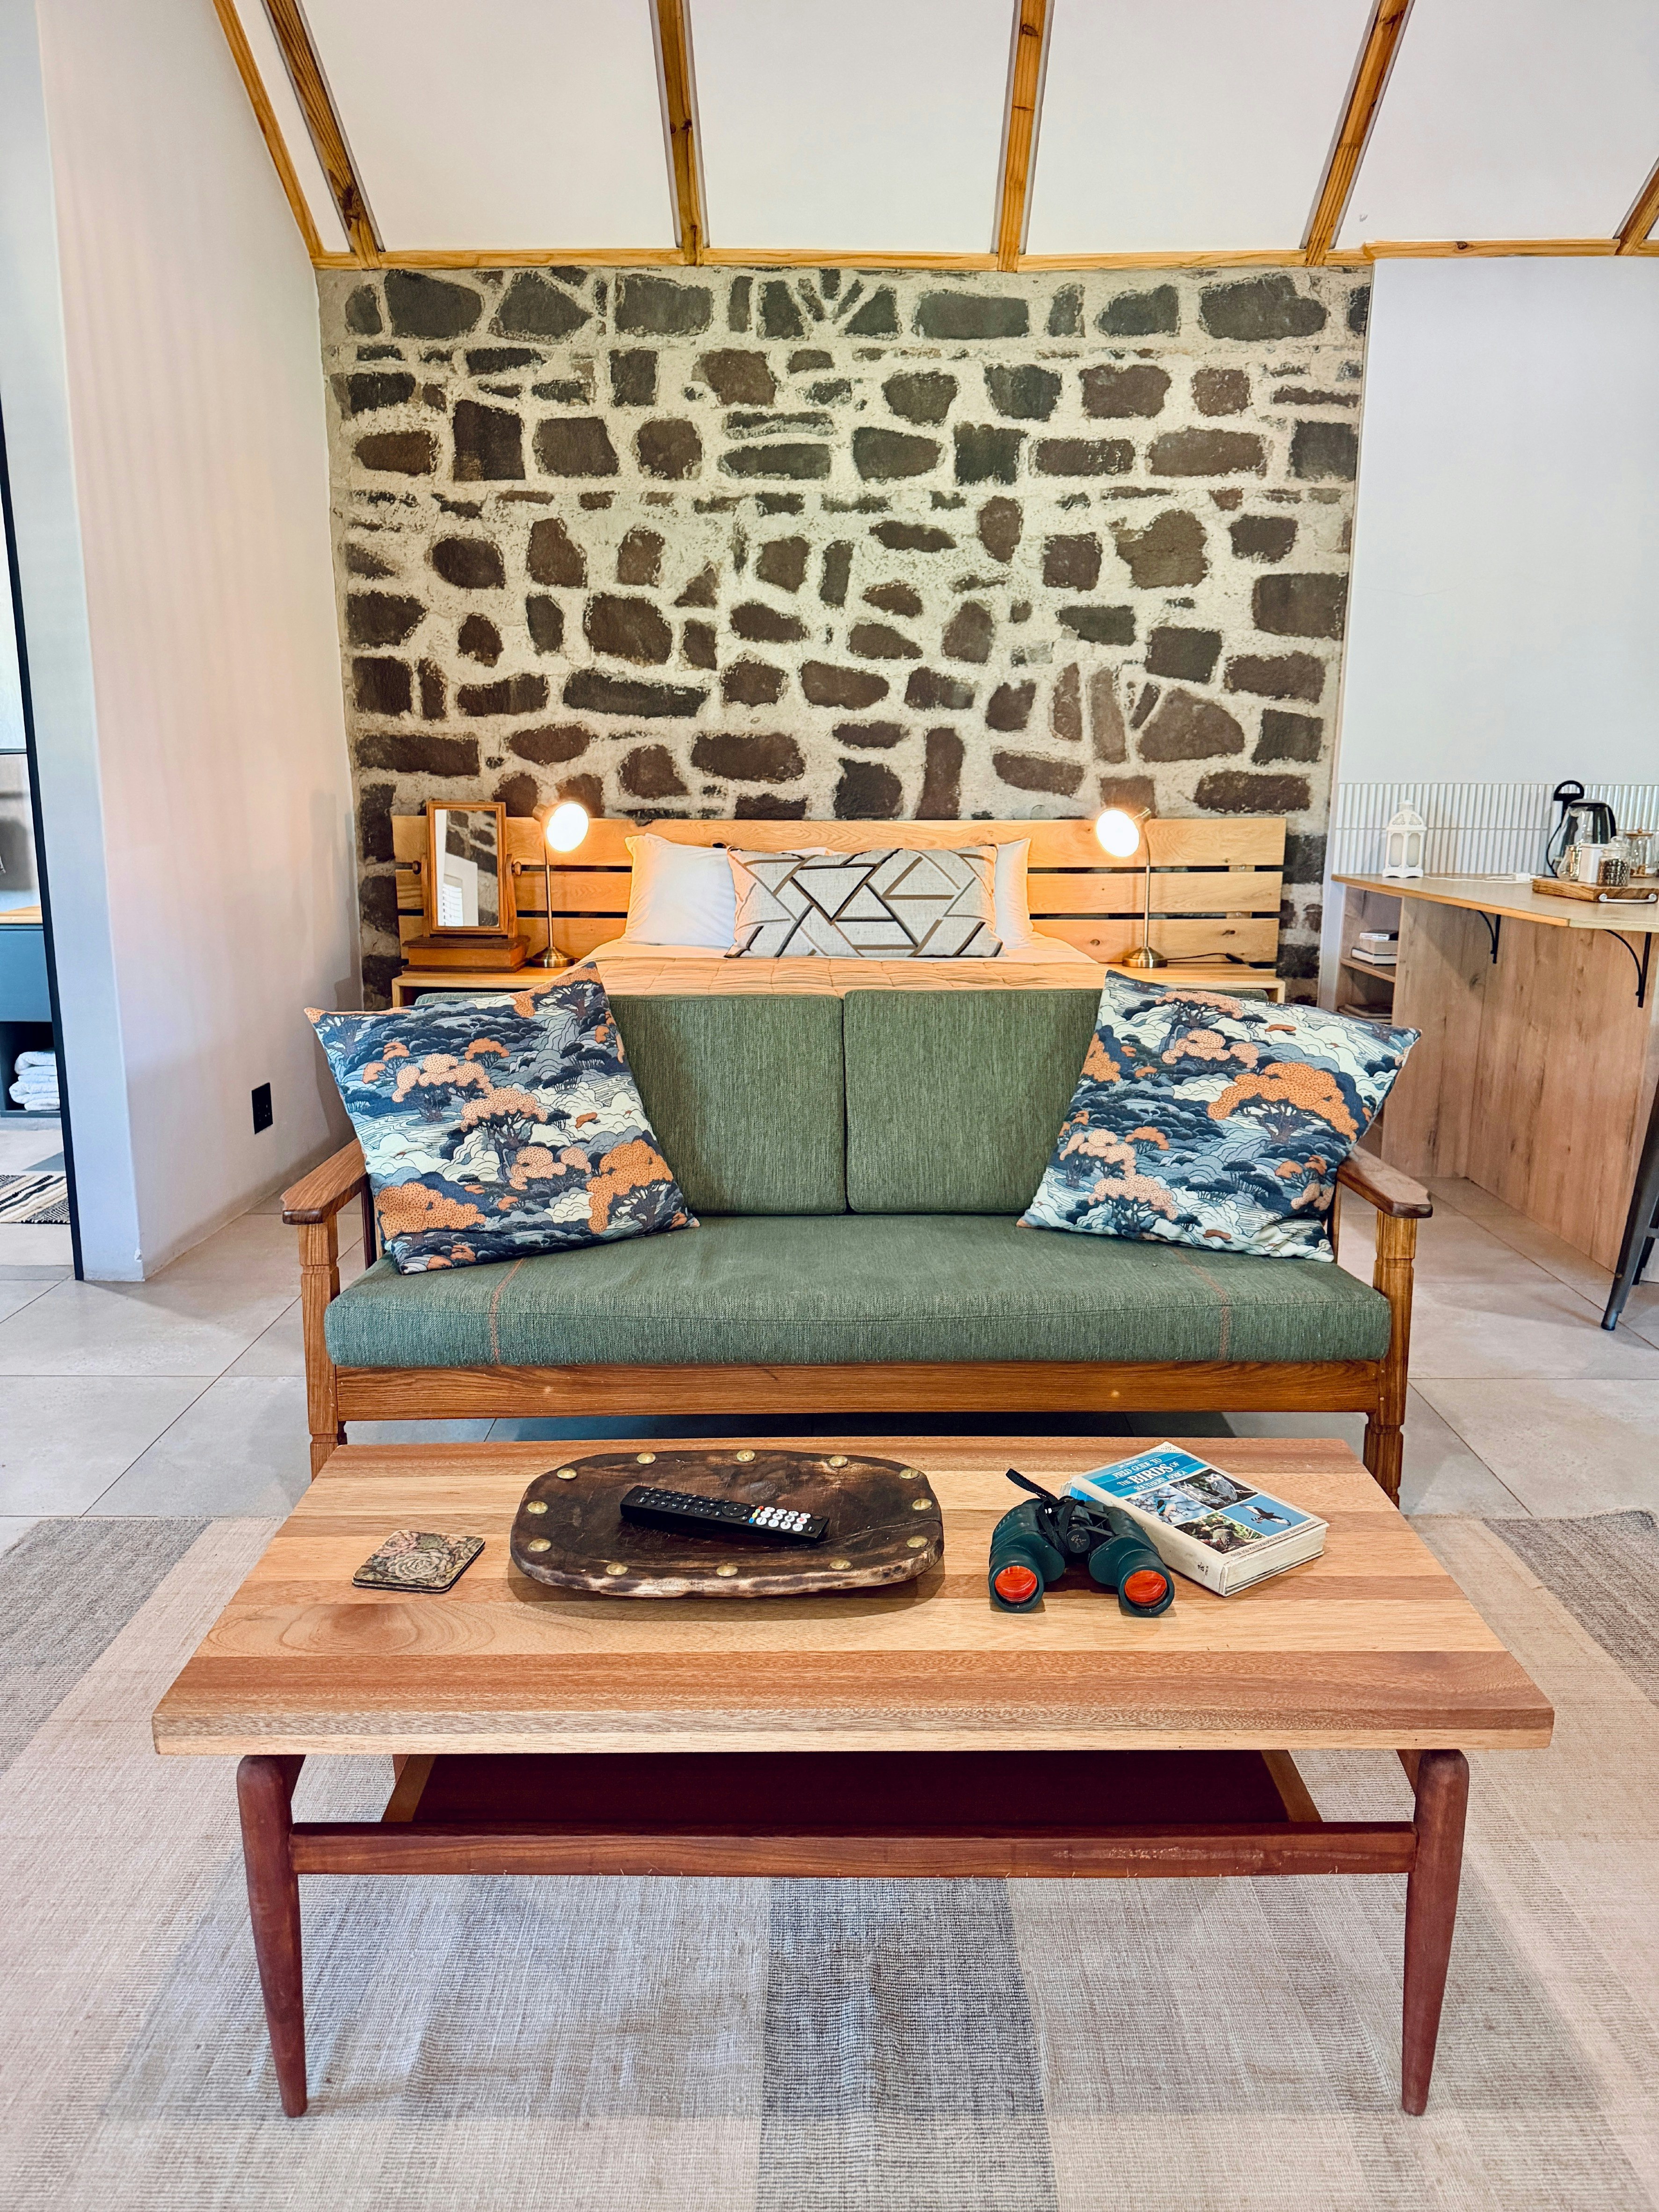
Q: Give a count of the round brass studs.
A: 12